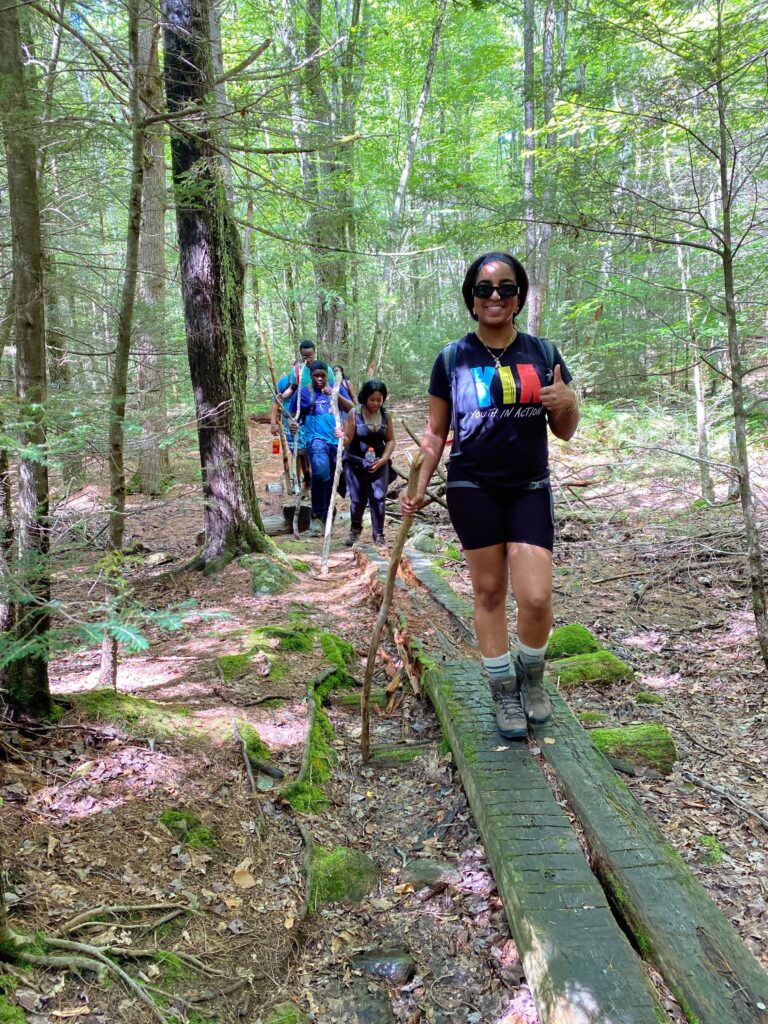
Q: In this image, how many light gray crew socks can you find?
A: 2